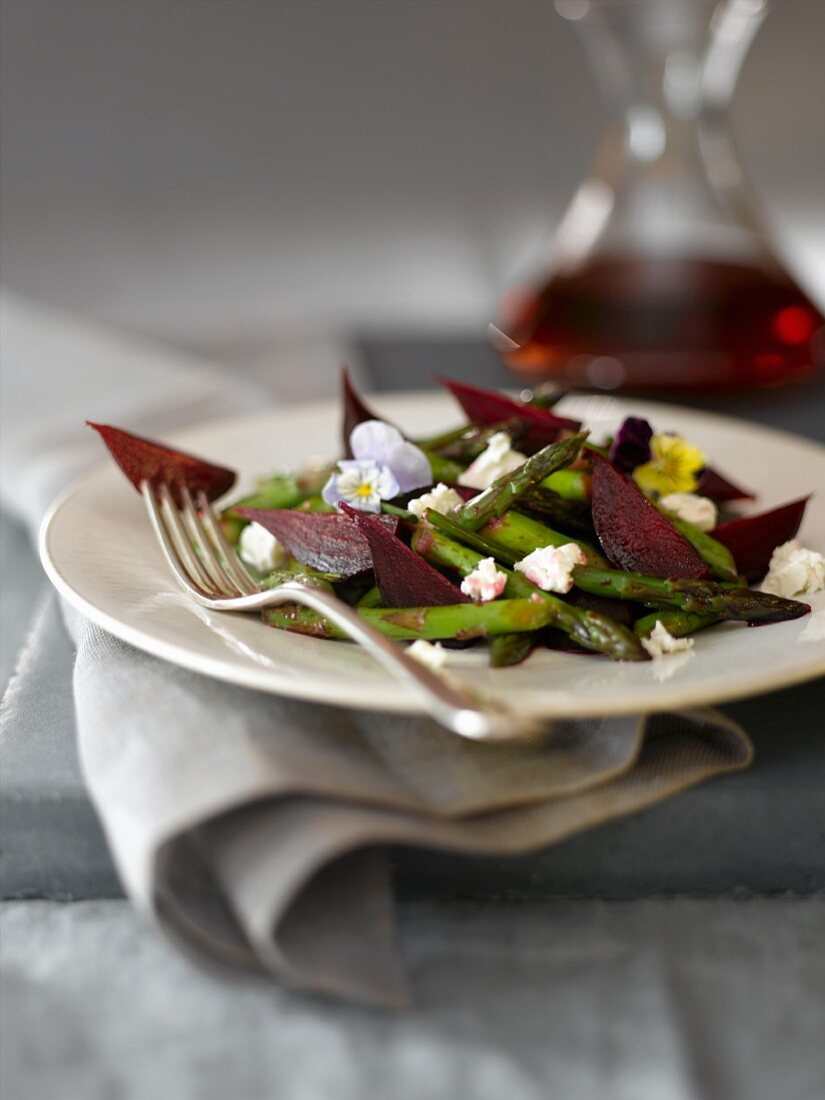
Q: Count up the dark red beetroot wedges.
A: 8